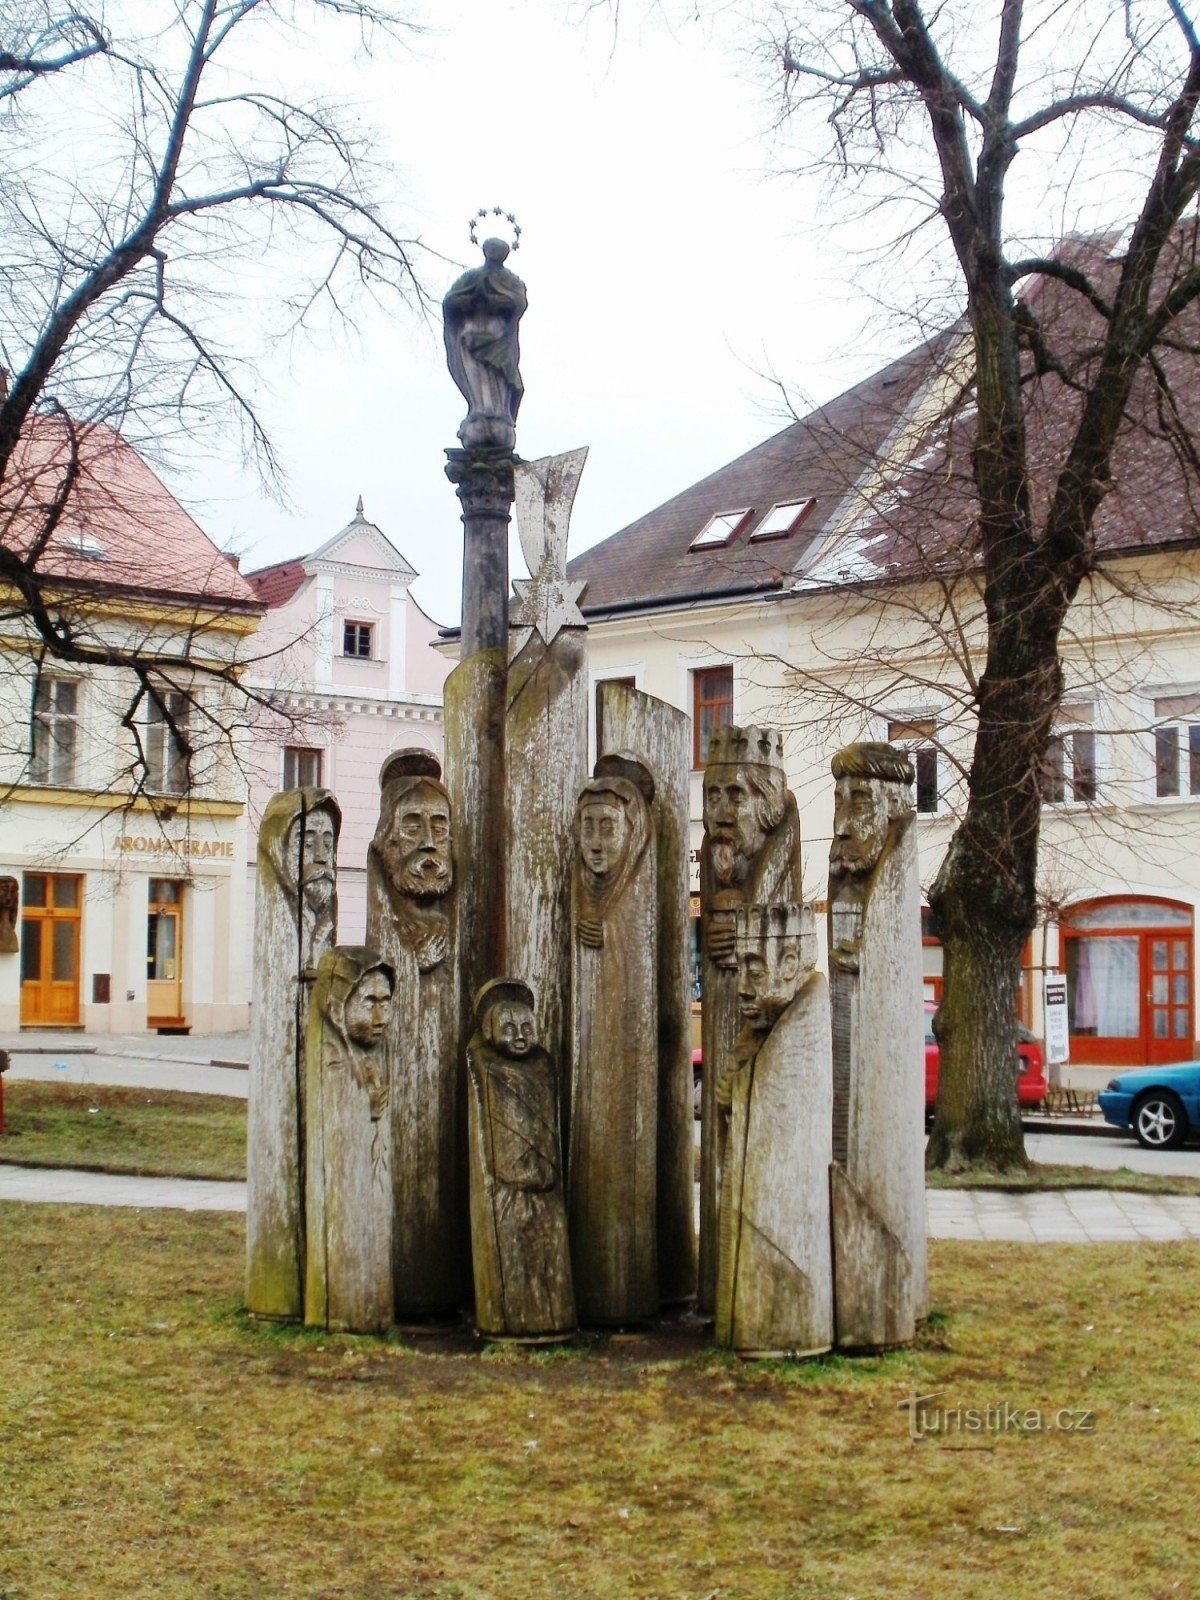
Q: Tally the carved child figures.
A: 1